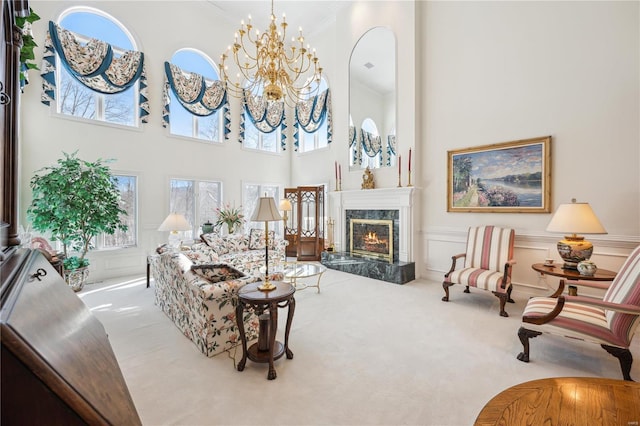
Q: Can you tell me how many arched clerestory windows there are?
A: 4